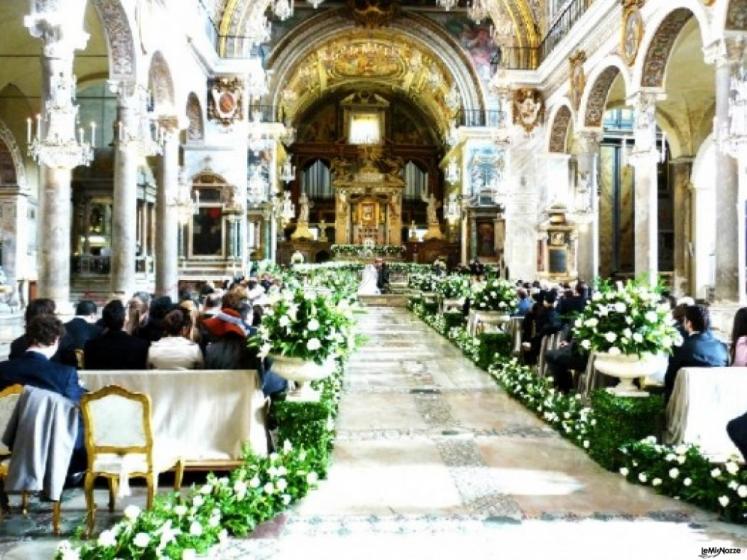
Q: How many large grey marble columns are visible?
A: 6